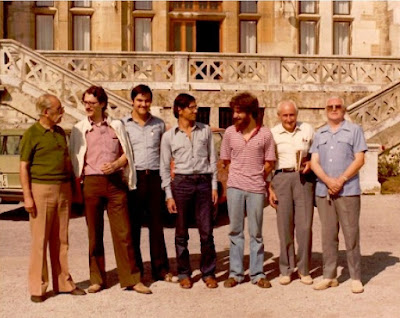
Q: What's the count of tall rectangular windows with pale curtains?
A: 6